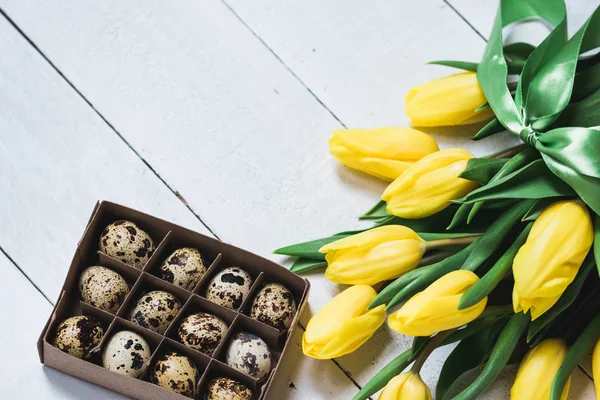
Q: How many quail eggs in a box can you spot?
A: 12